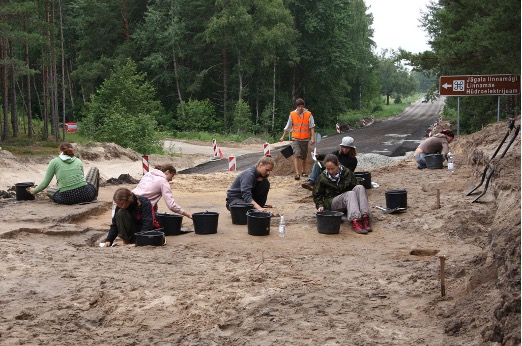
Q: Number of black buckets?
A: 11